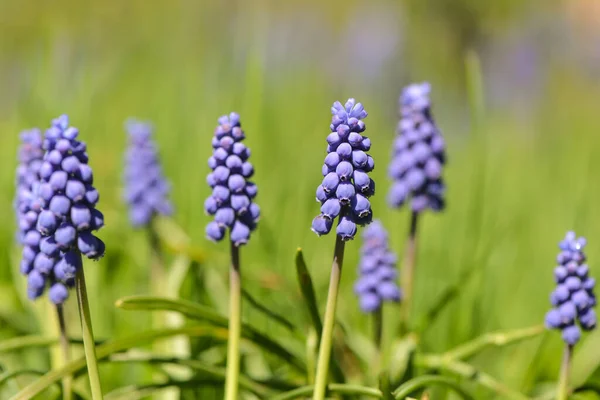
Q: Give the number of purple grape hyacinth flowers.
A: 8